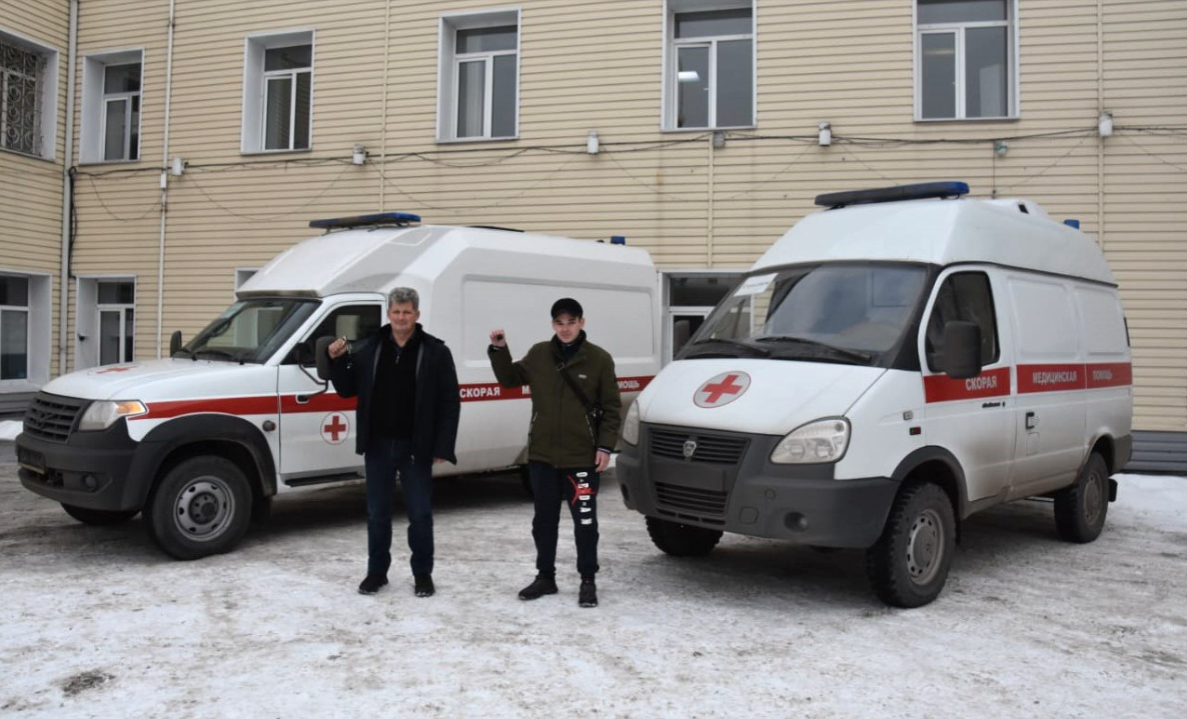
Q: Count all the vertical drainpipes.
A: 2